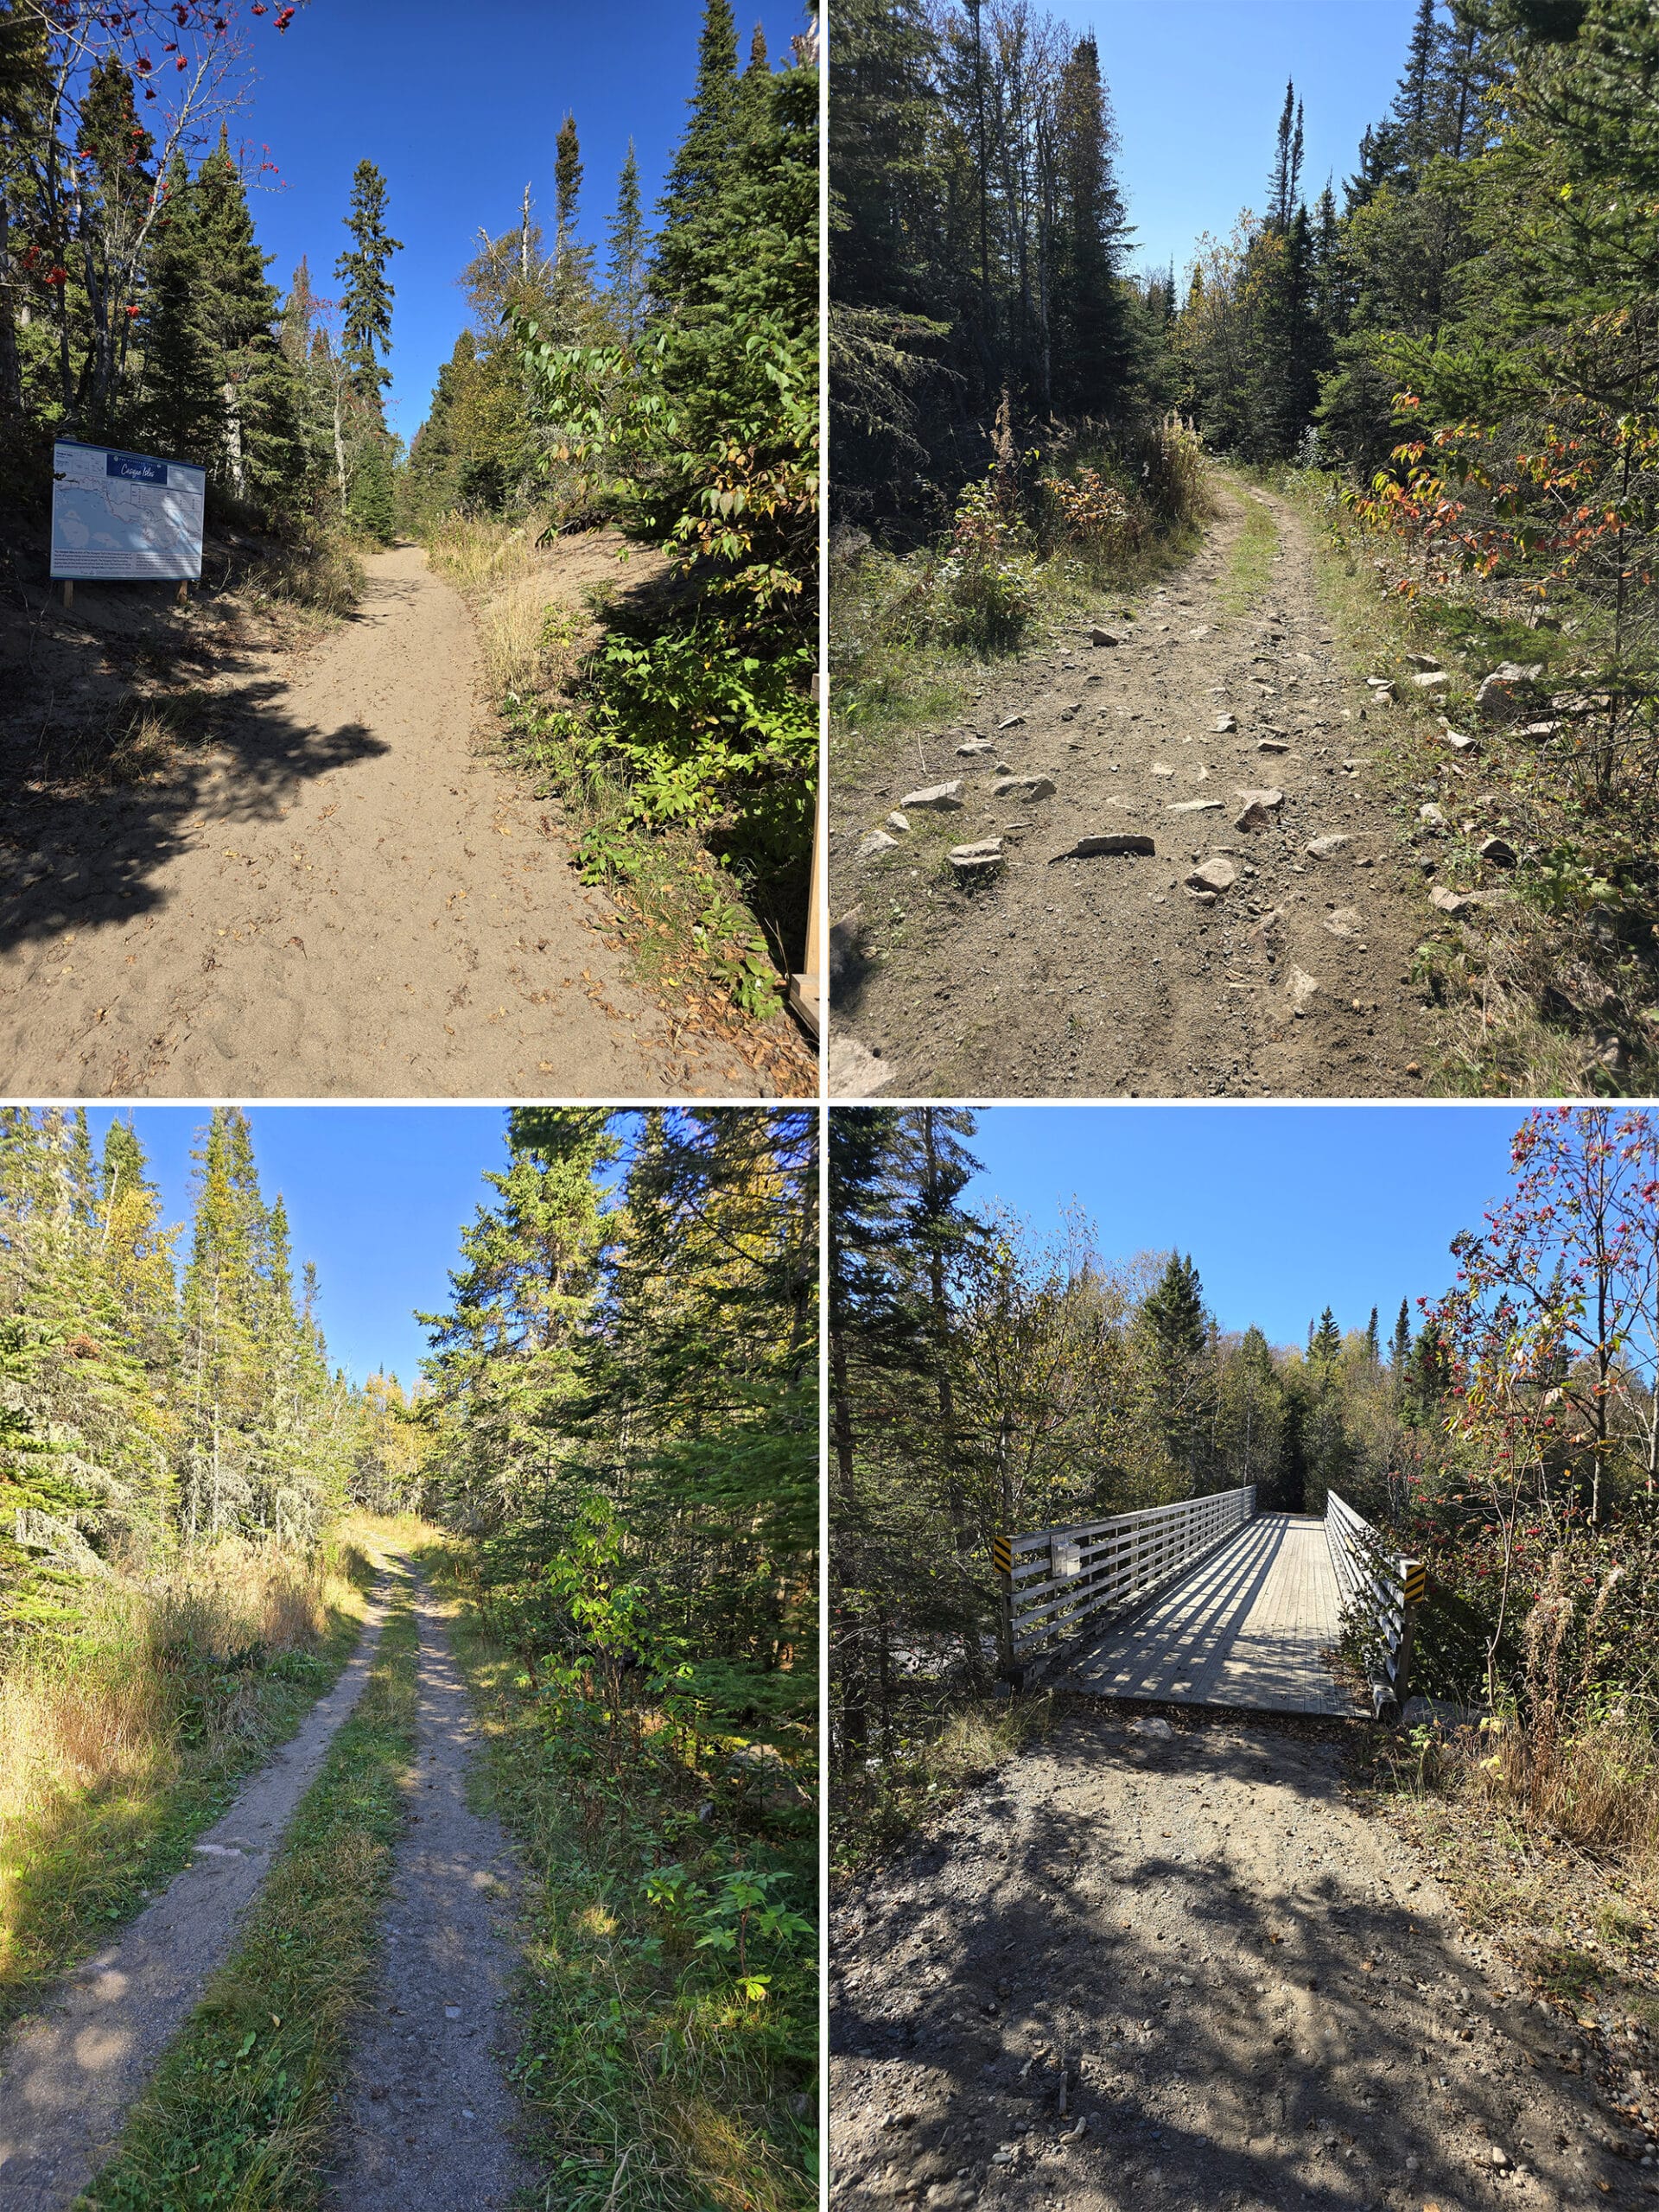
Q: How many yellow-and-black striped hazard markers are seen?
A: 2